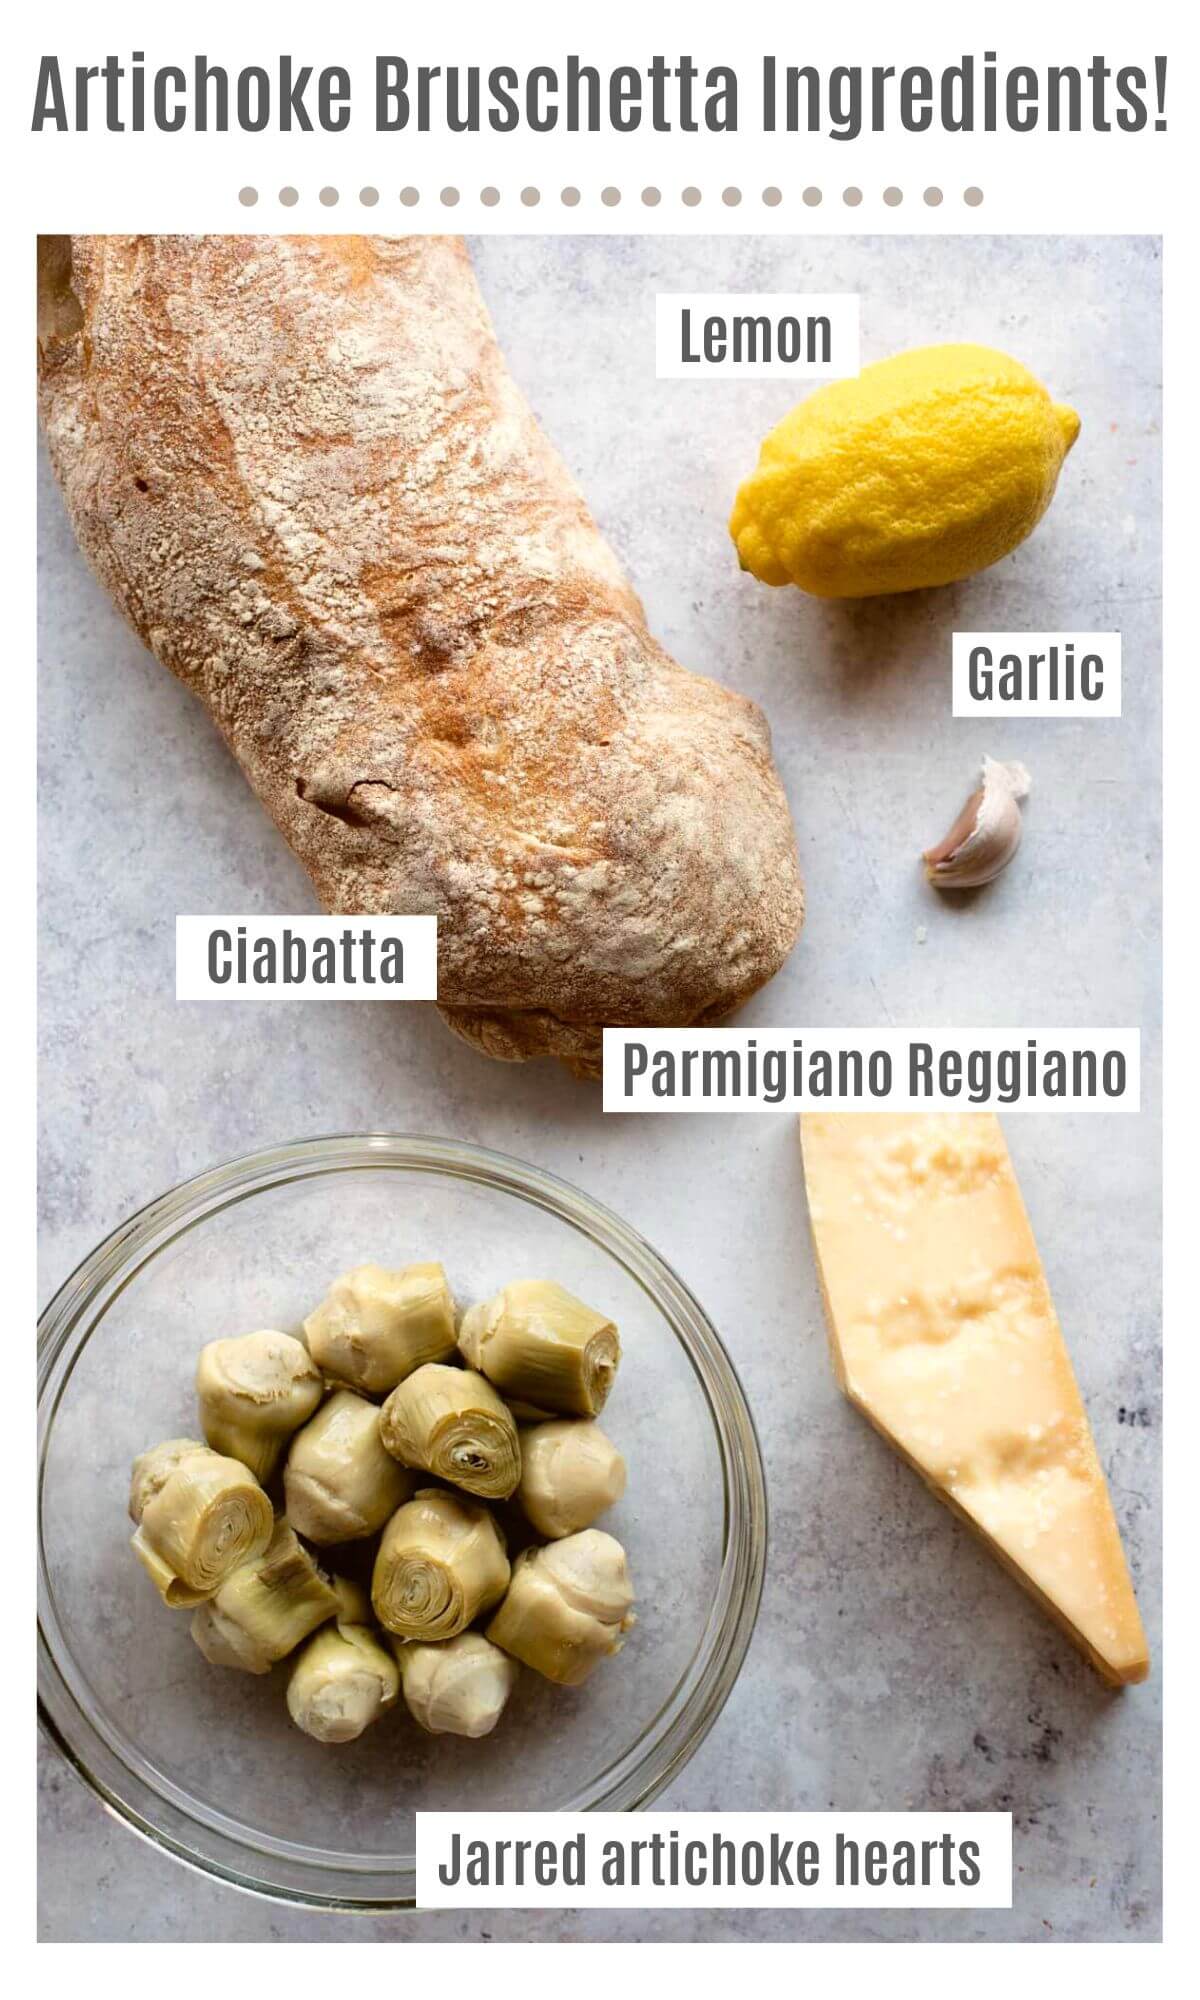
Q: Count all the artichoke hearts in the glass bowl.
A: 12